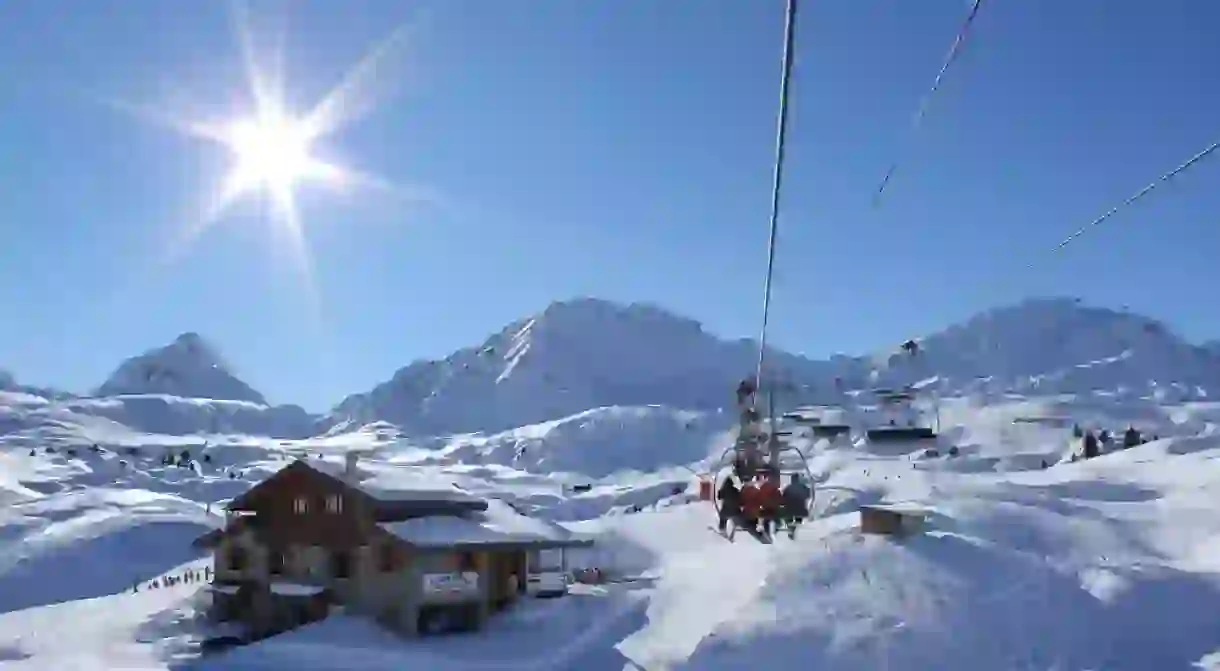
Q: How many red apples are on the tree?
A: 0